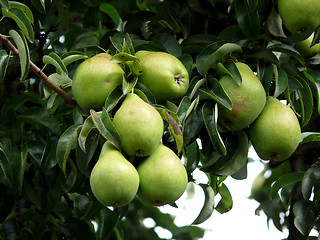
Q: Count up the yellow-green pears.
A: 9